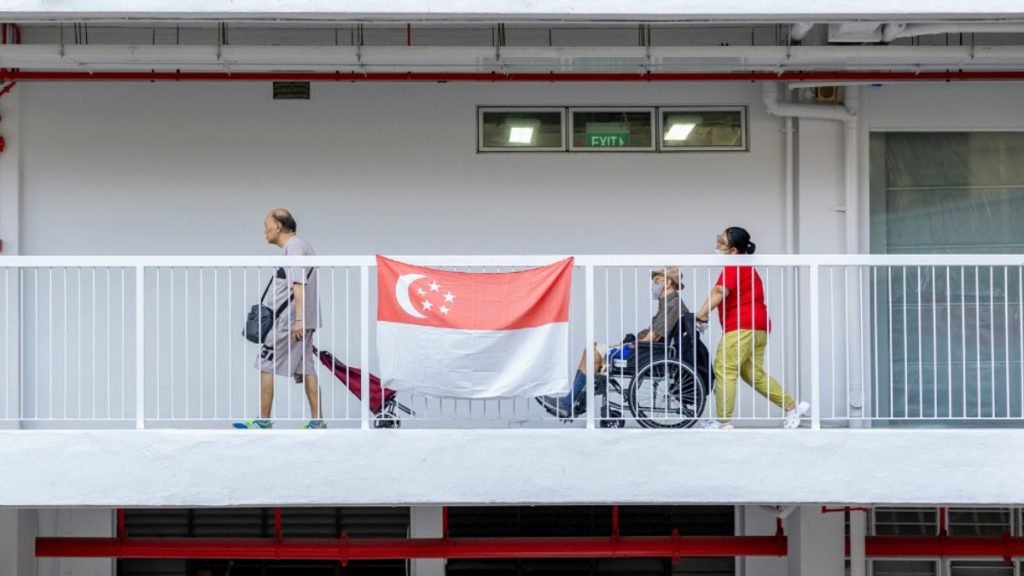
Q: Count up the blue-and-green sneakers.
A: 2